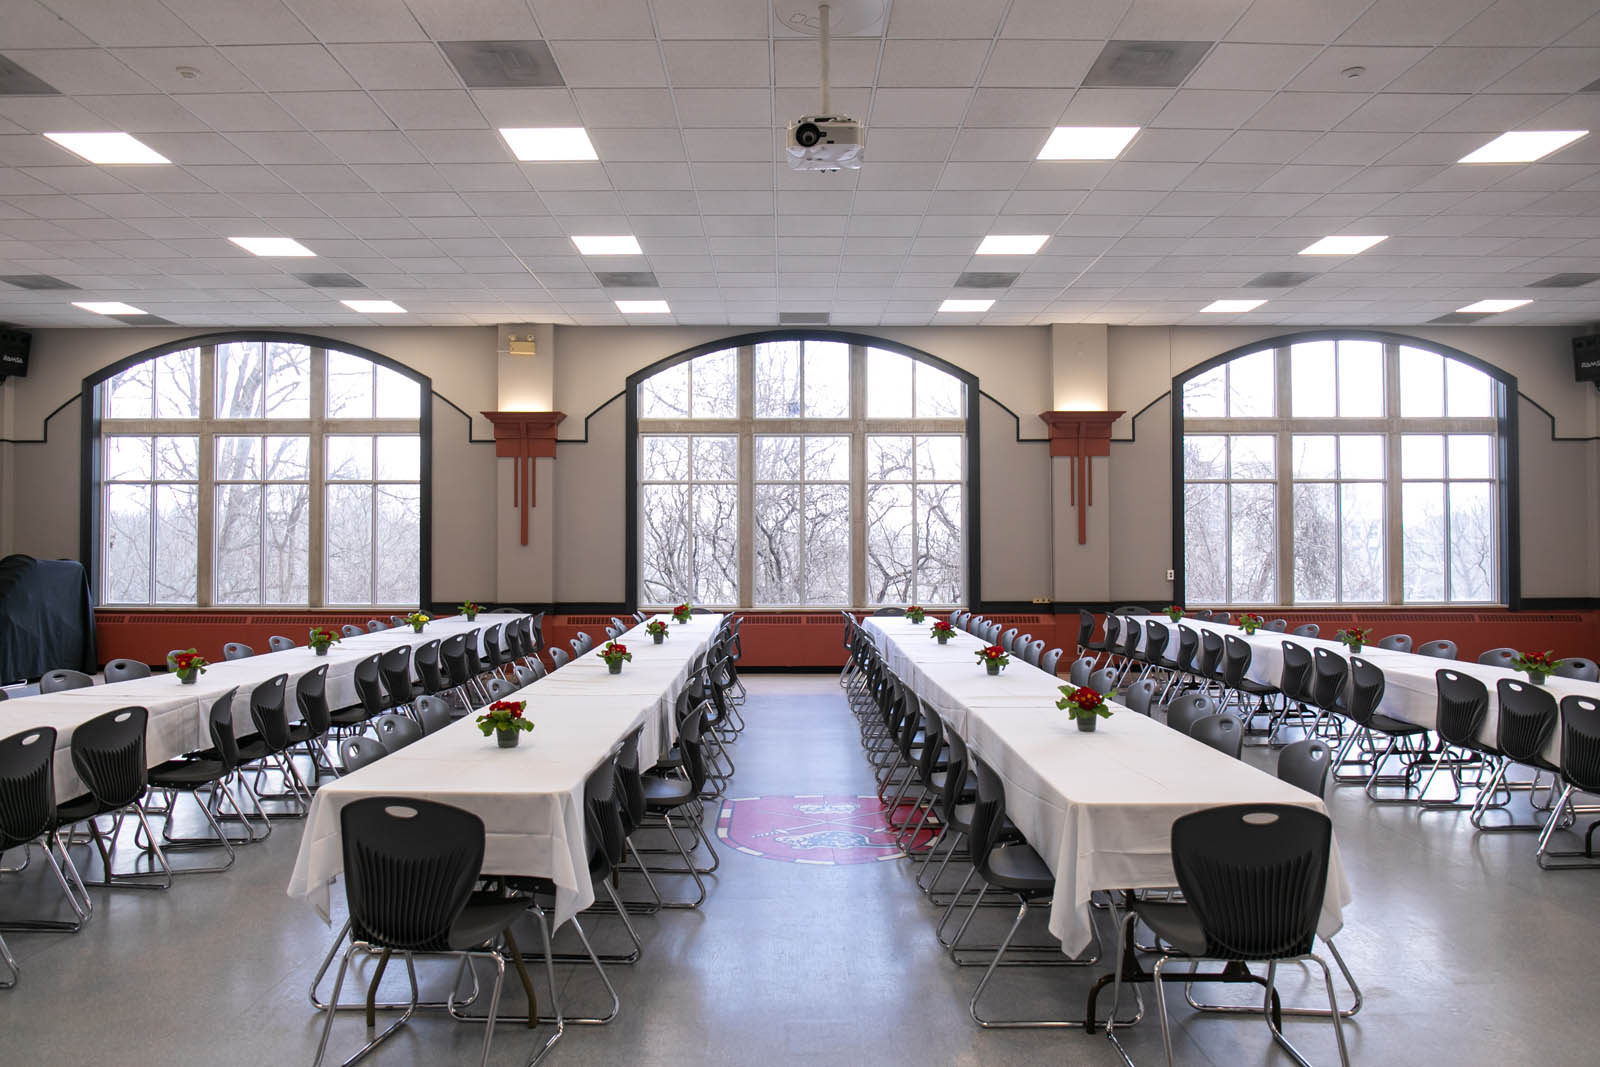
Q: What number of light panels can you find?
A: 14